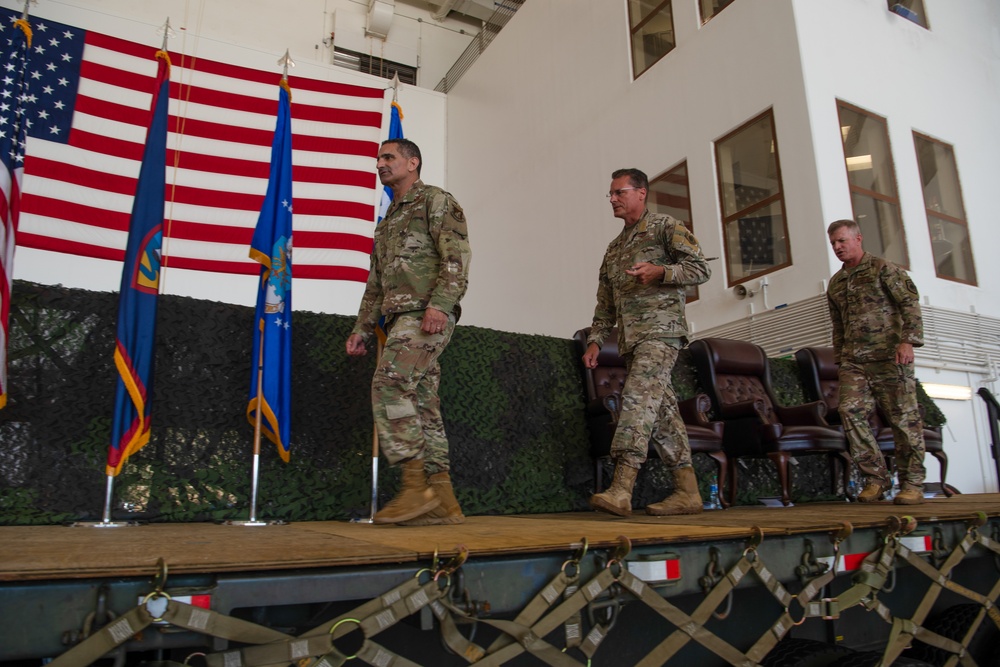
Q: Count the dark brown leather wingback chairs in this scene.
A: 3